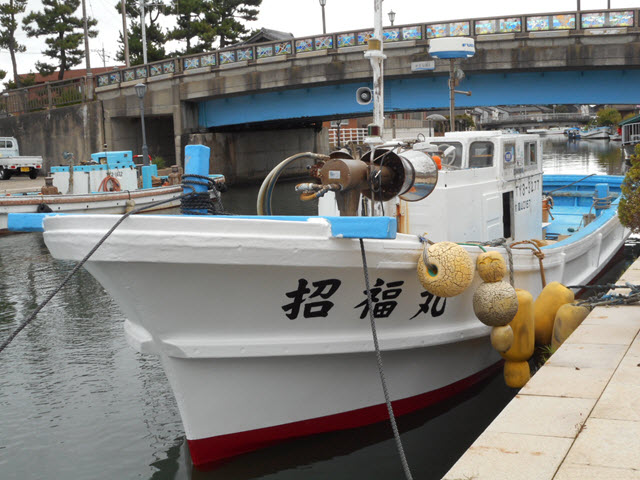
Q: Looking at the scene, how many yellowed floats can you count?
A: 8